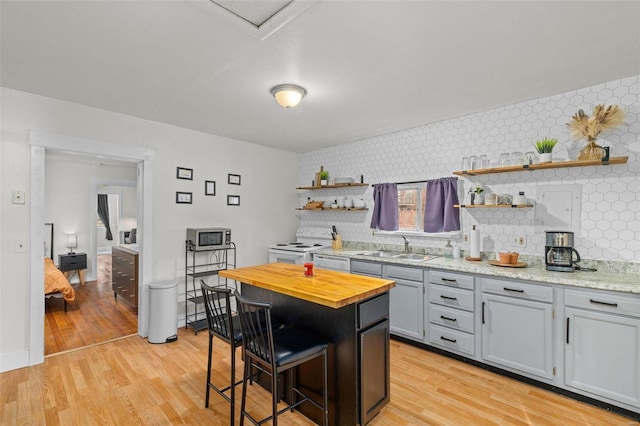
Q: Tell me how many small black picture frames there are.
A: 5